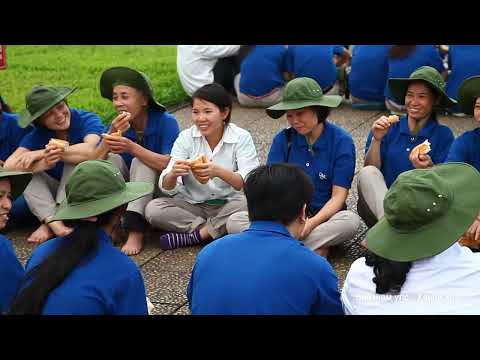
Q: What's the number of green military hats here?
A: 8